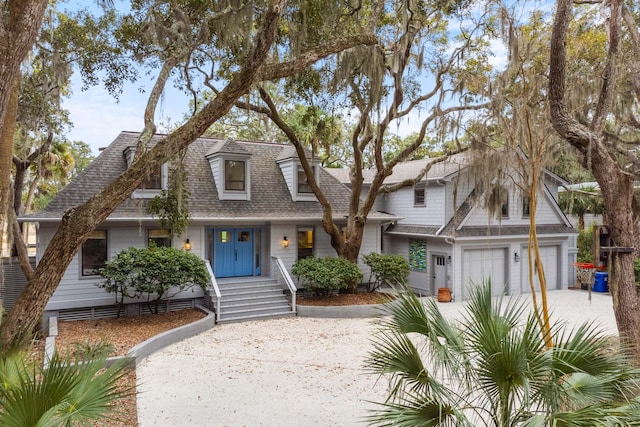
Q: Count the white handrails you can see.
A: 2